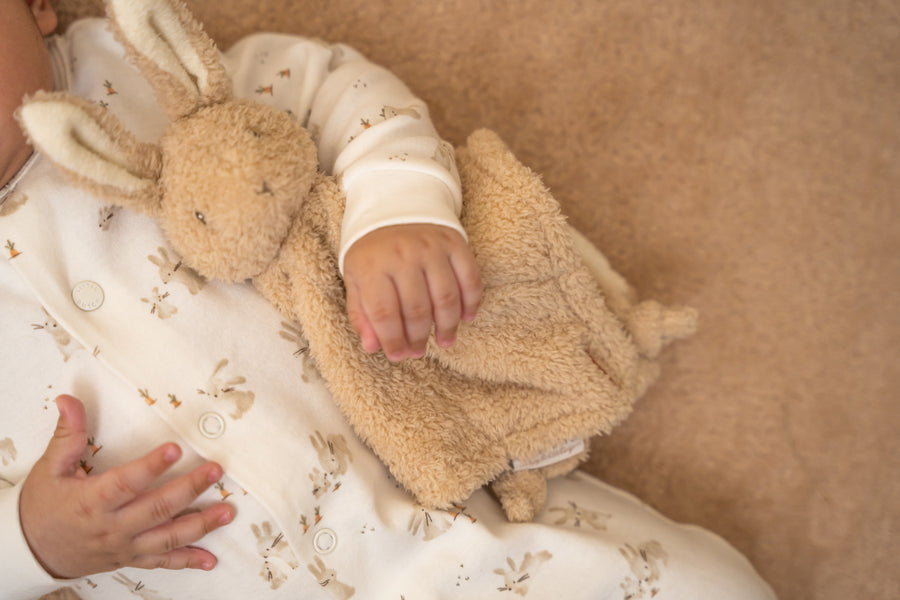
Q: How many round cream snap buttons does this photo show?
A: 3